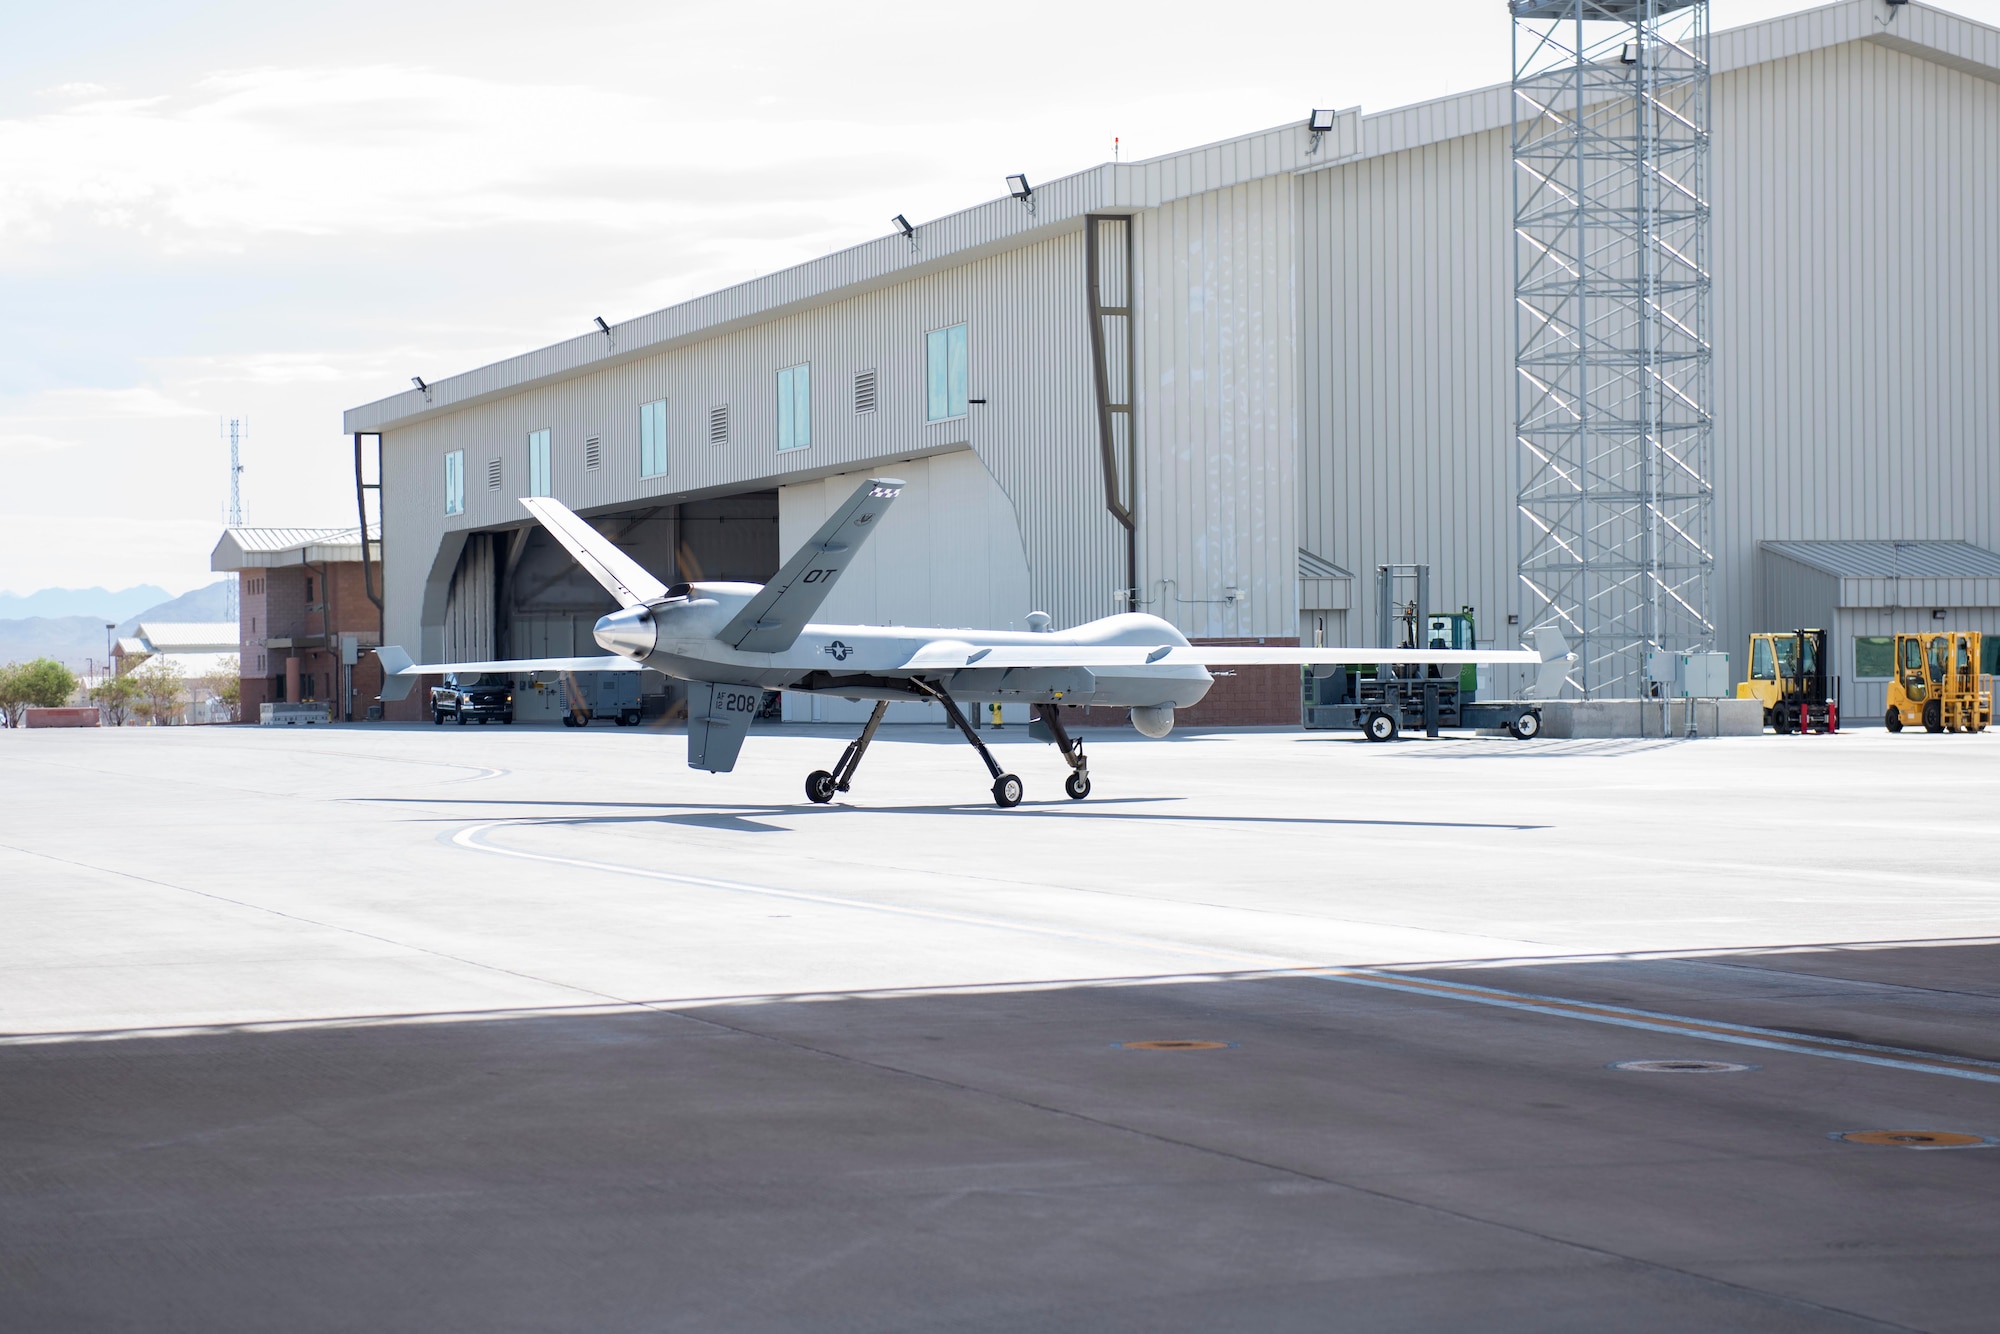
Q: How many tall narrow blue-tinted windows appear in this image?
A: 5